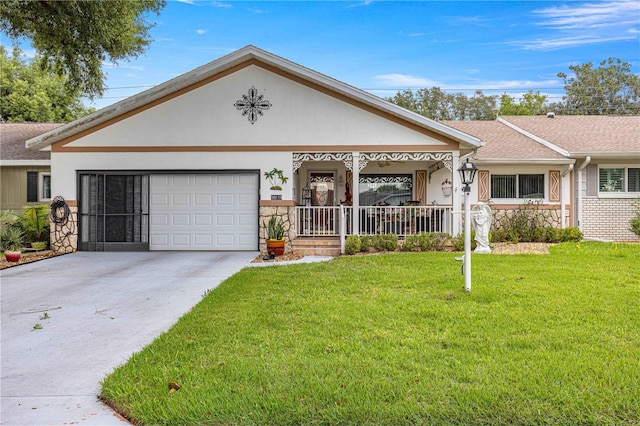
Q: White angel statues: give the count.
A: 1